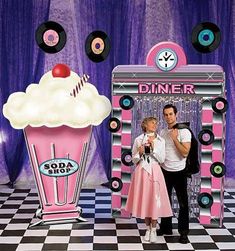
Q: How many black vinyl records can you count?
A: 11